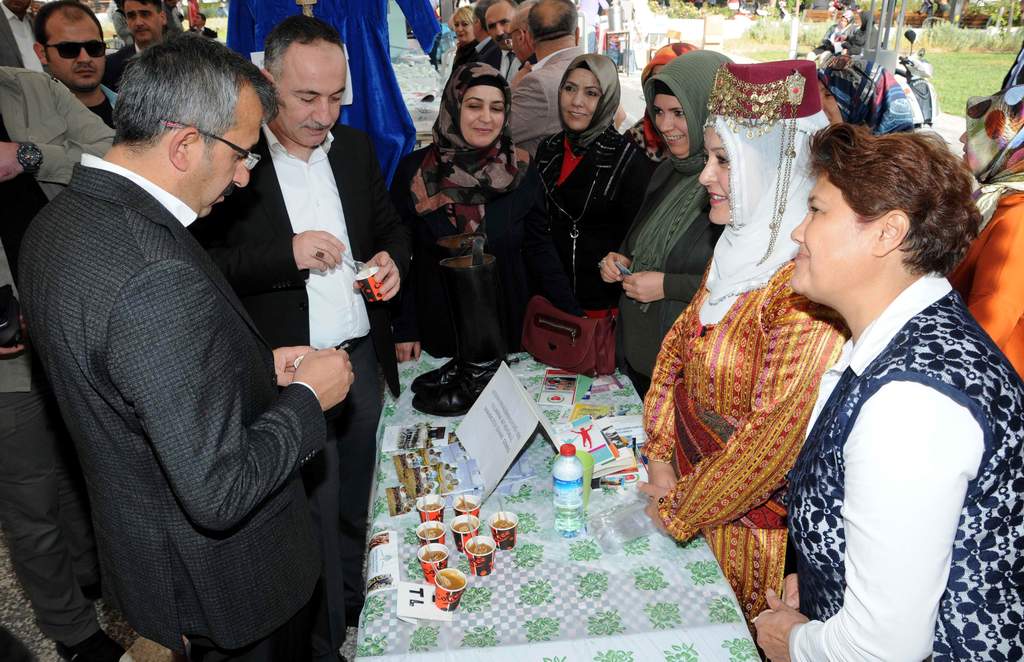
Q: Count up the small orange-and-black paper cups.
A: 9